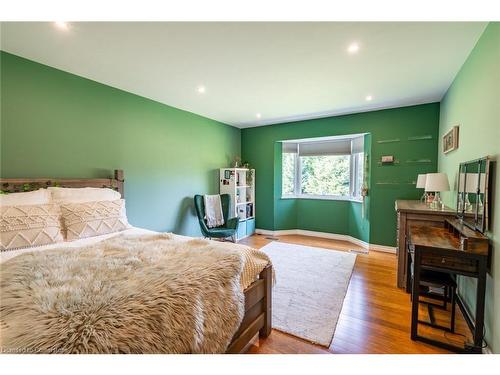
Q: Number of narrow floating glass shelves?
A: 6